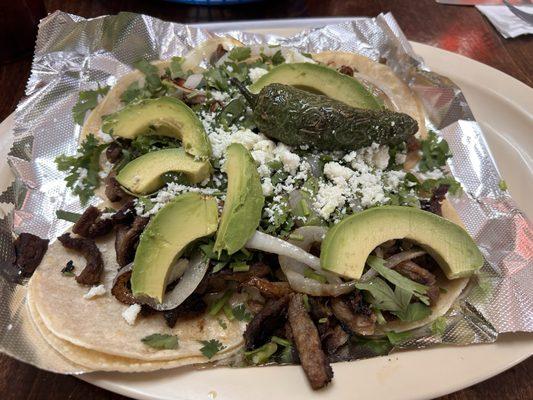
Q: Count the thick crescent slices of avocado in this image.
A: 6